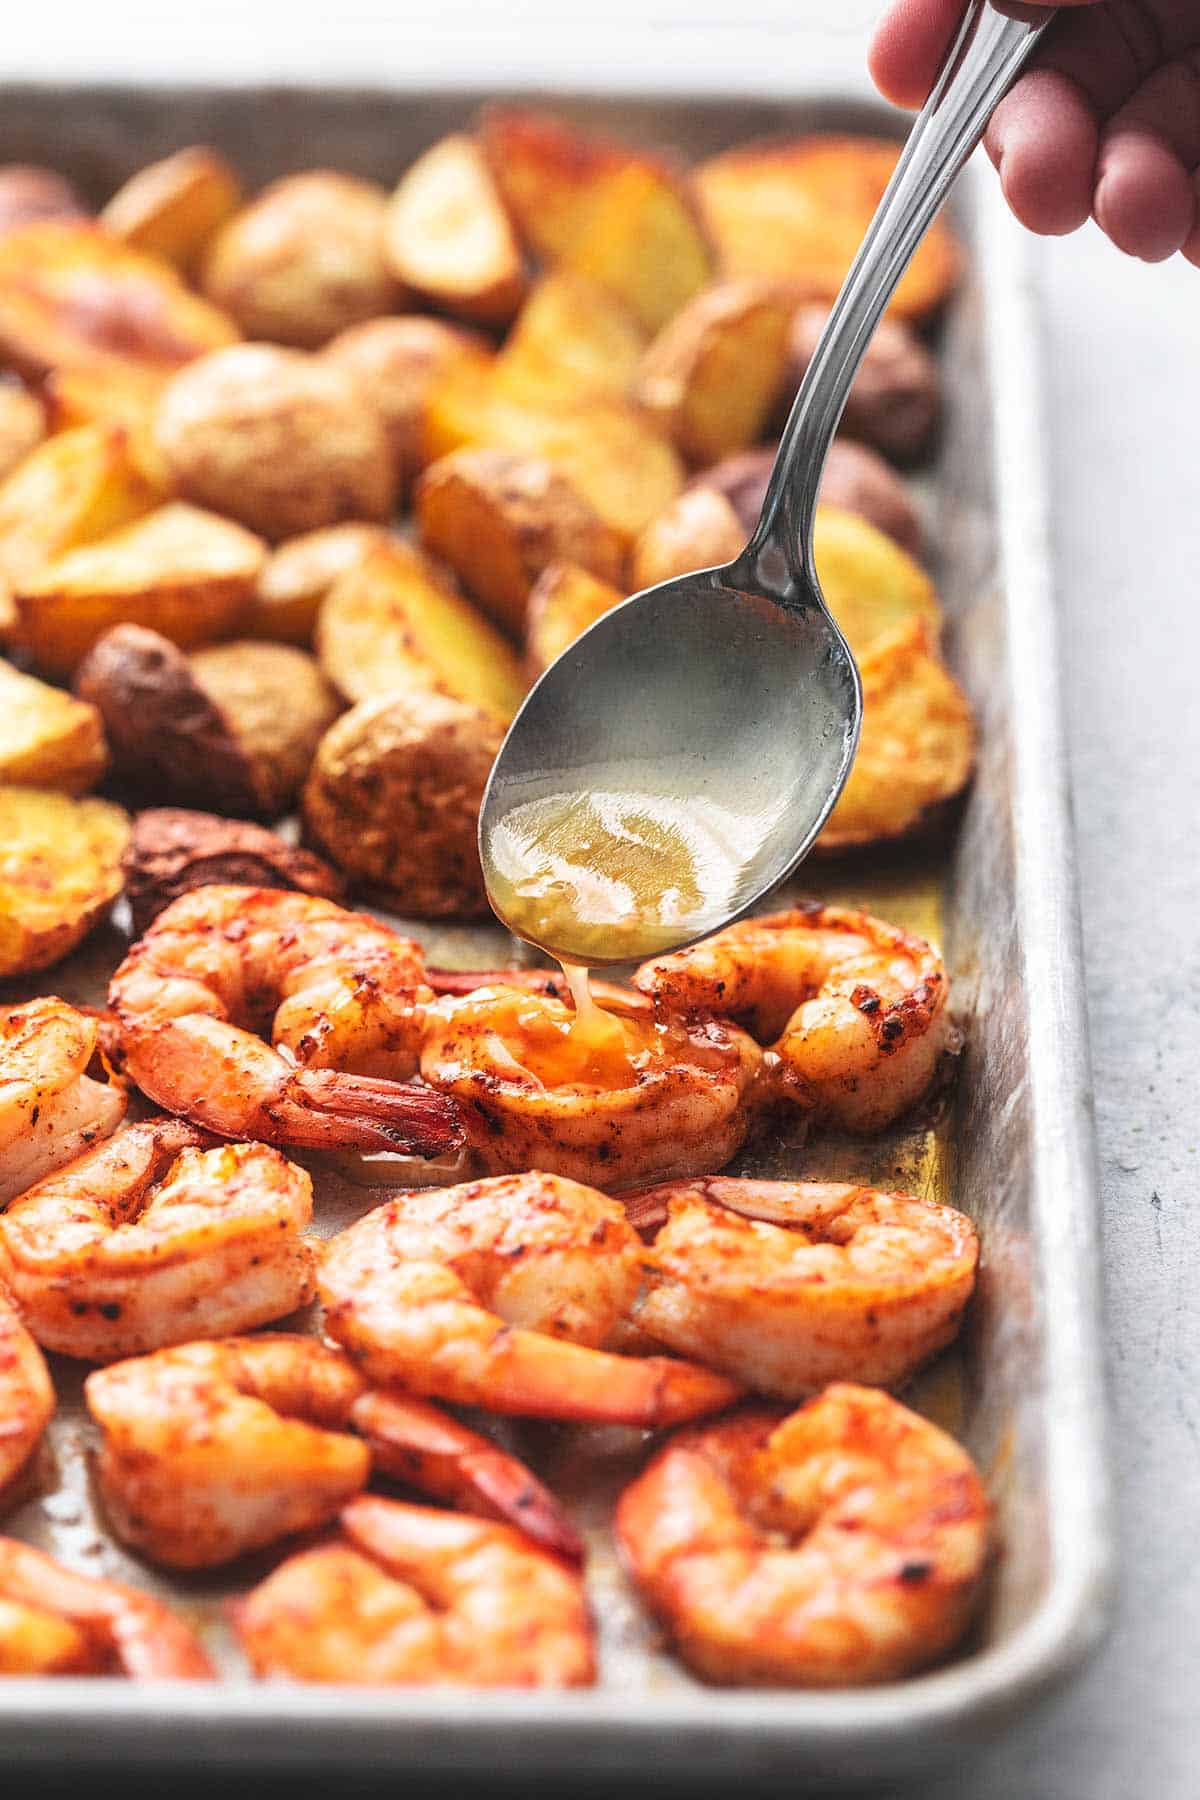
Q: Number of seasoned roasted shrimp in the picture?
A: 12